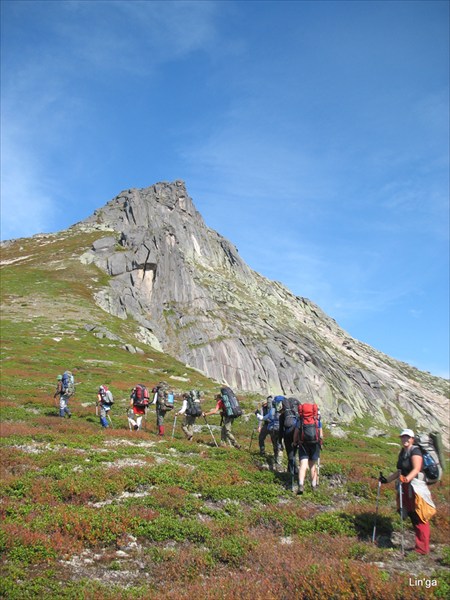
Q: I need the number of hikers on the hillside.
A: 11